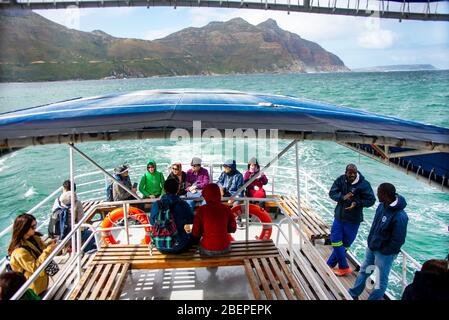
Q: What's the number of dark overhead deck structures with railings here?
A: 1